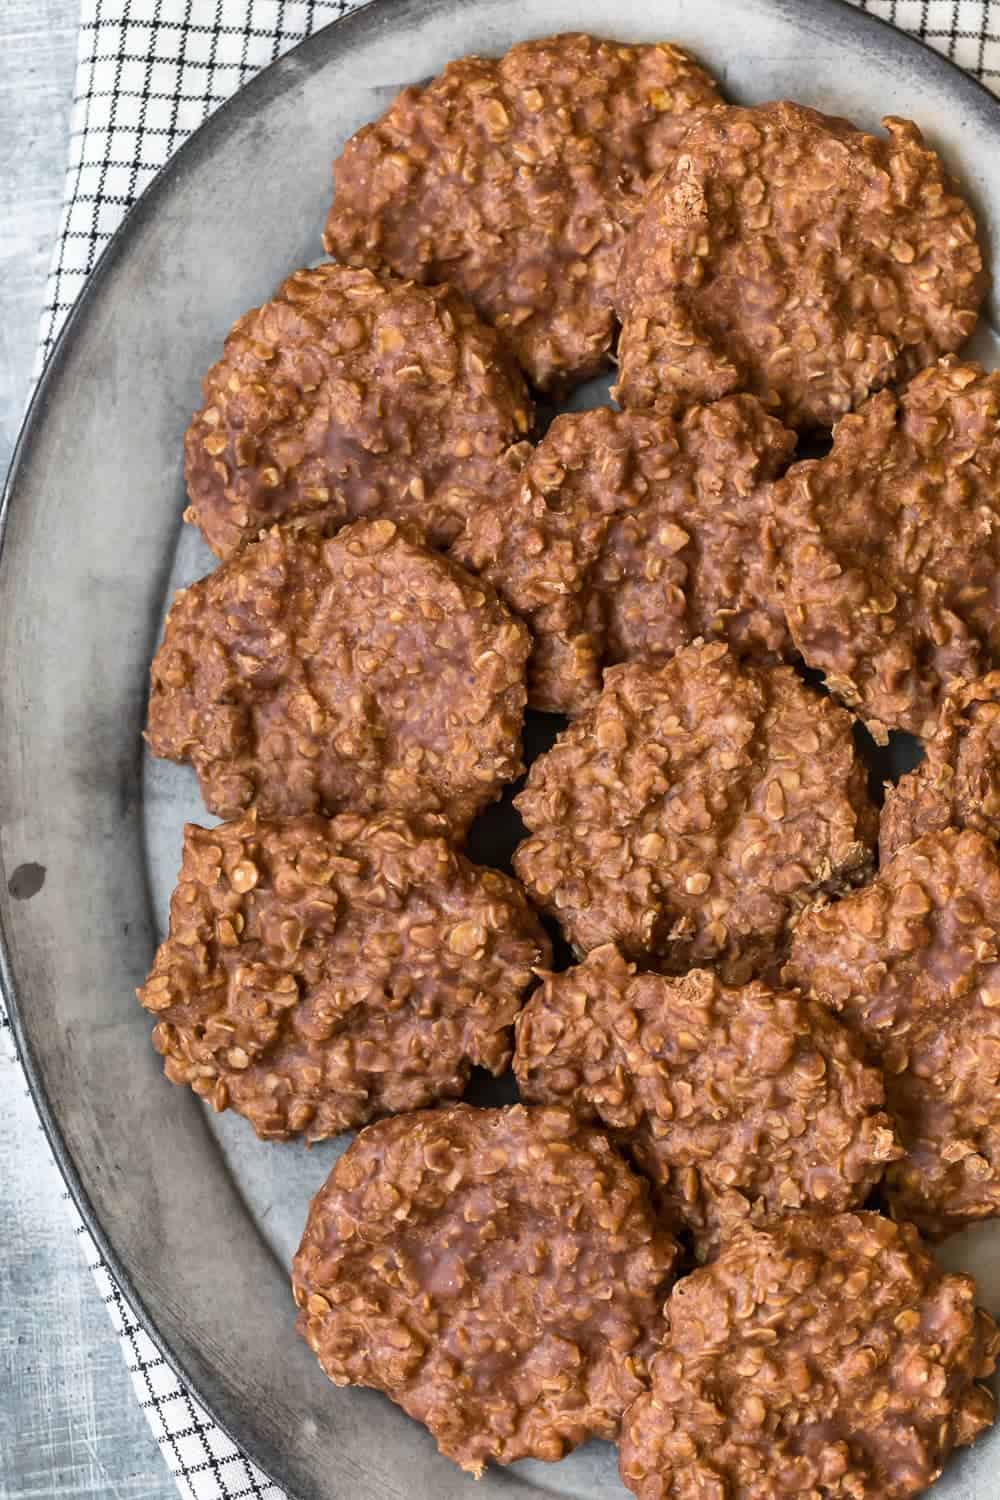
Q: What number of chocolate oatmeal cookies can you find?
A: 13